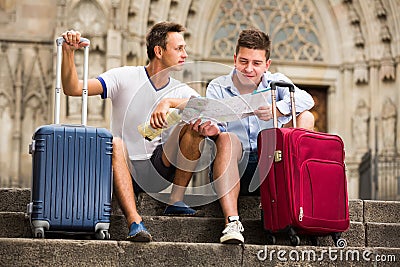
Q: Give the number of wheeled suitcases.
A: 2